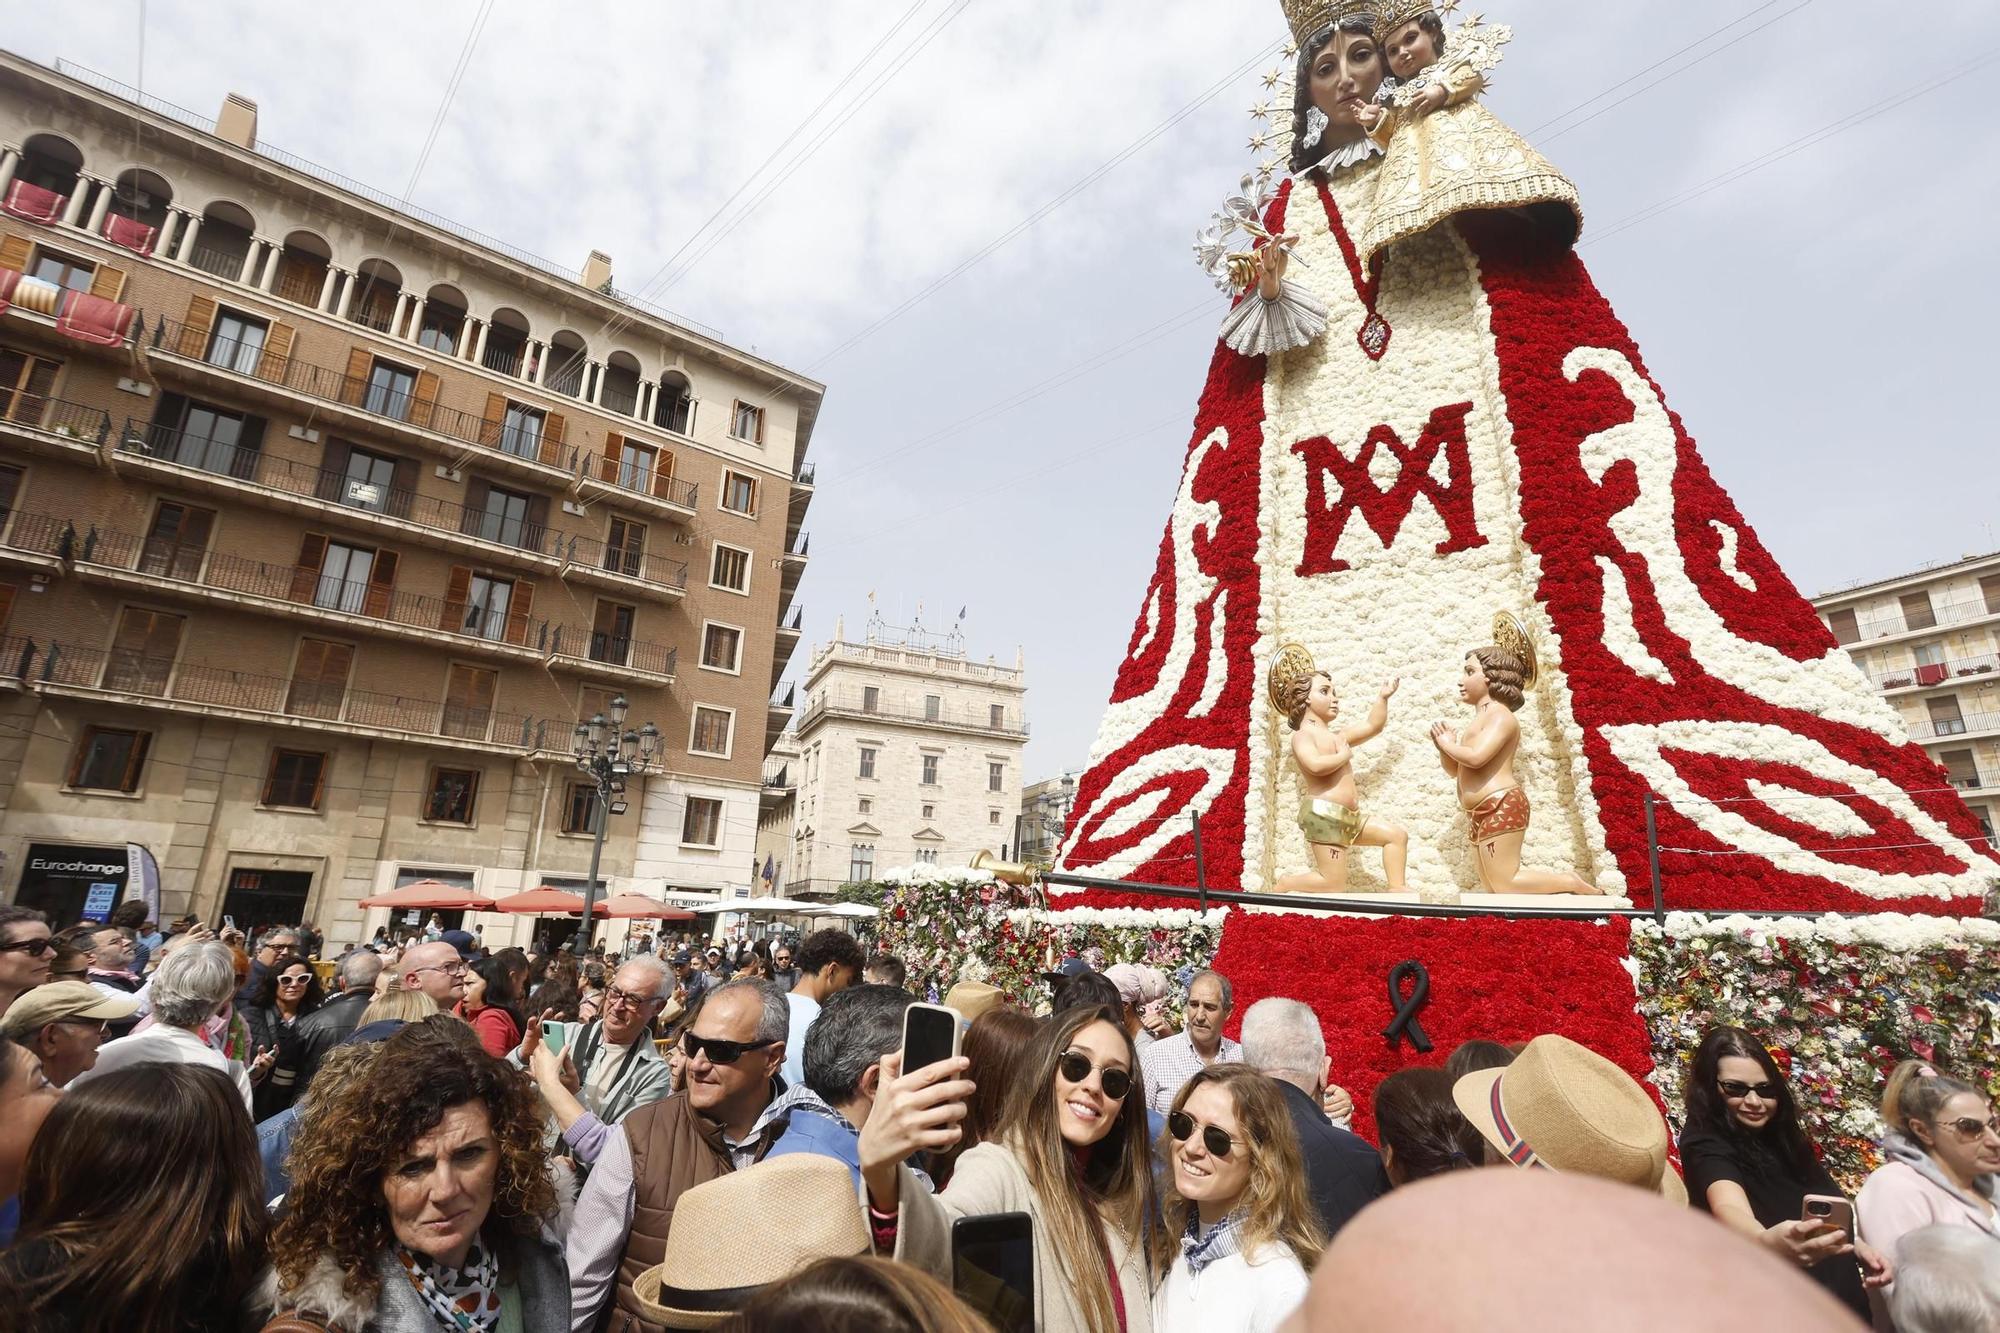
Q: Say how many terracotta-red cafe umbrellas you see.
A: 3